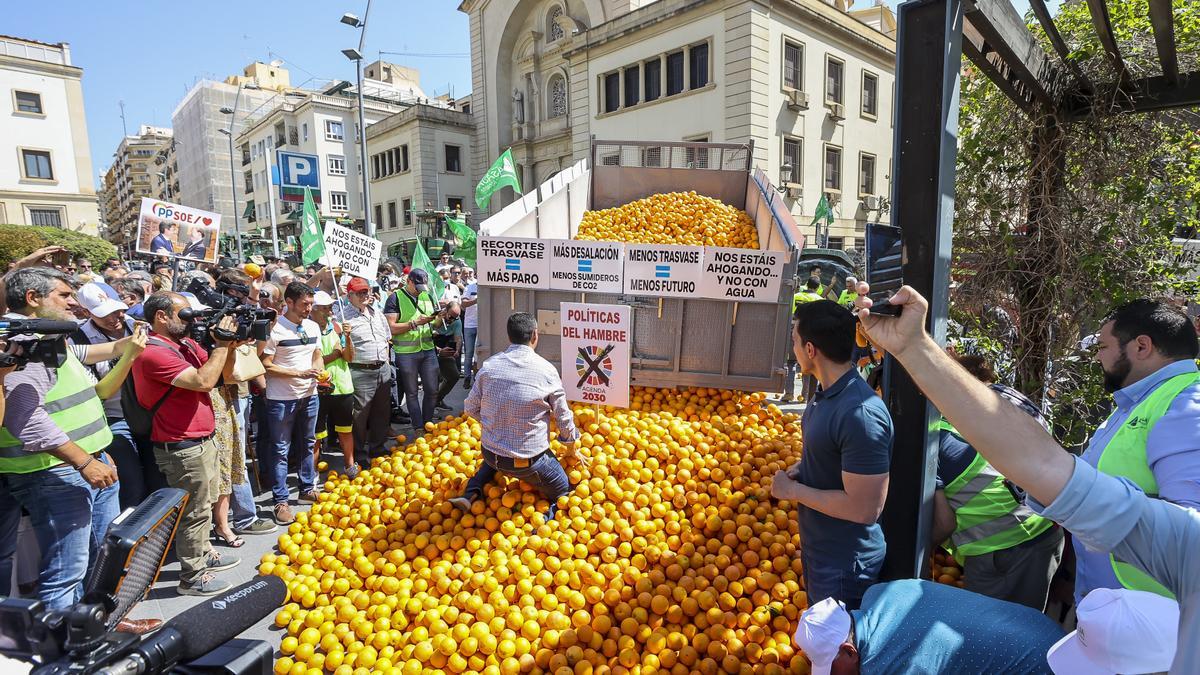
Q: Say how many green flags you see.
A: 5